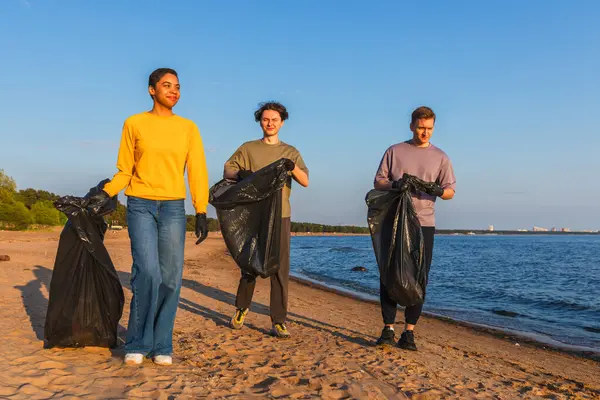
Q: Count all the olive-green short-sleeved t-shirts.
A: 1